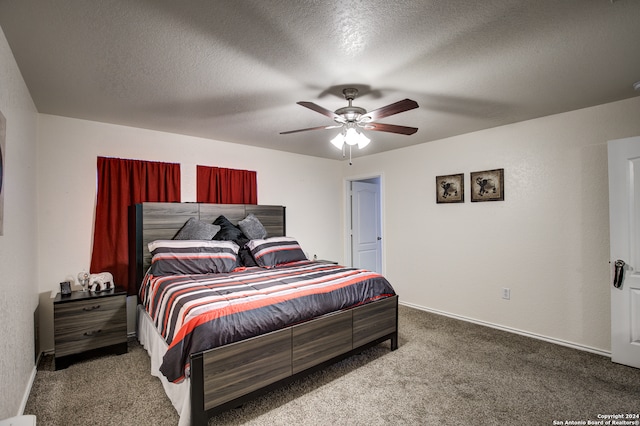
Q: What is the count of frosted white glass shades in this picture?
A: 3